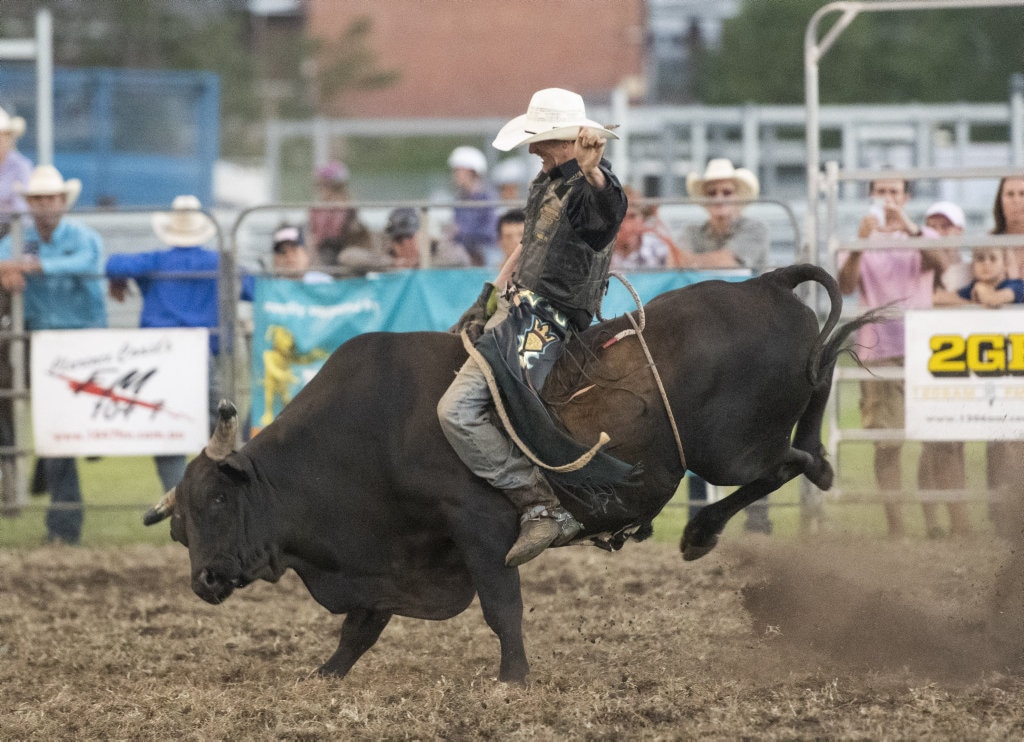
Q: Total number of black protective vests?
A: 1